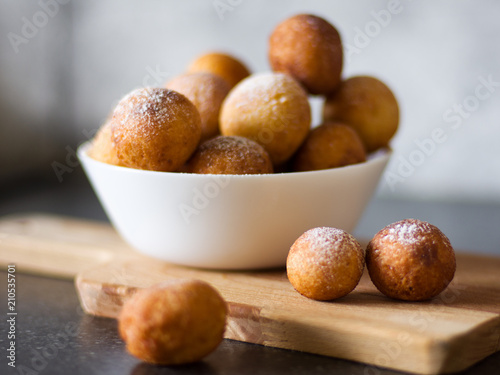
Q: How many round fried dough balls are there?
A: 12